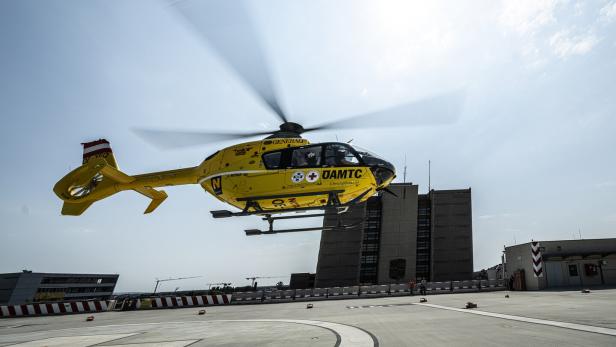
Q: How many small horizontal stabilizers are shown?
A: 2